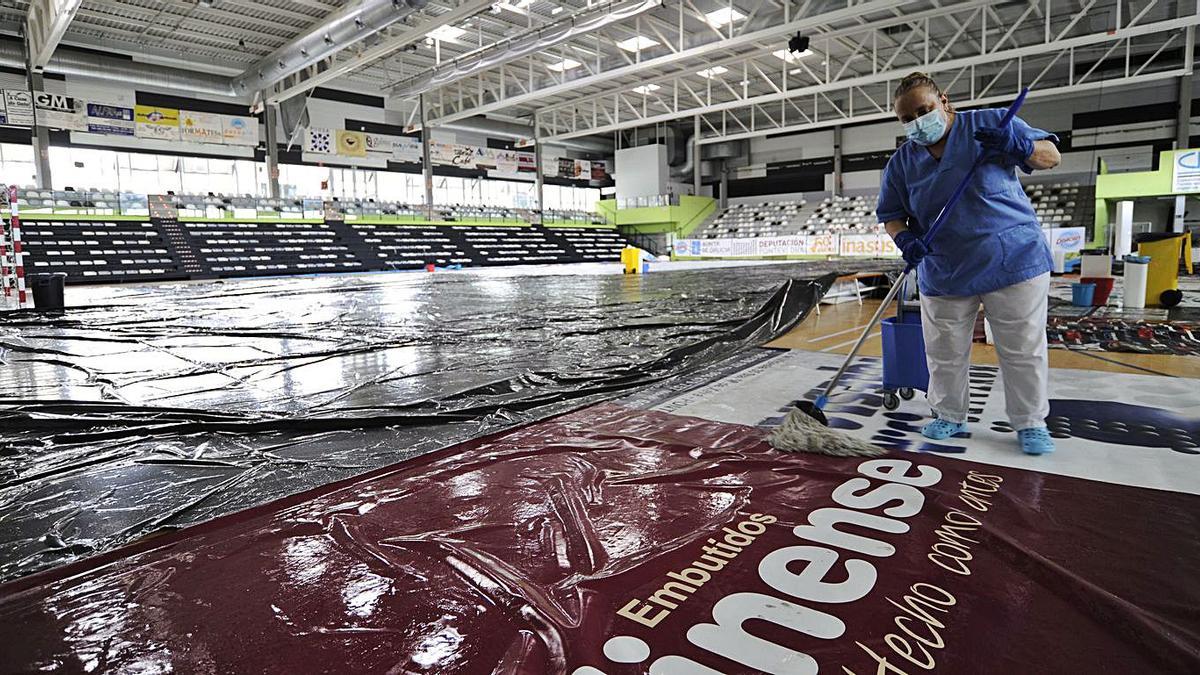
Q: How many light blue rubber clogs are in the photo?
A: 2